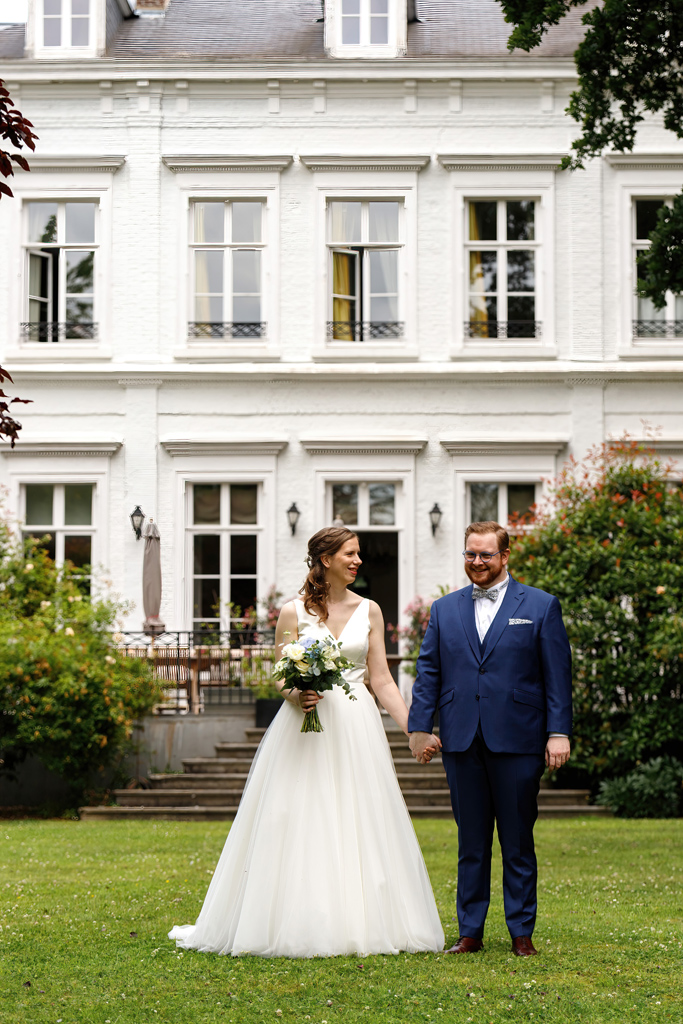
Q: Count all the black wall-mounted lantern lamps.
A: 3